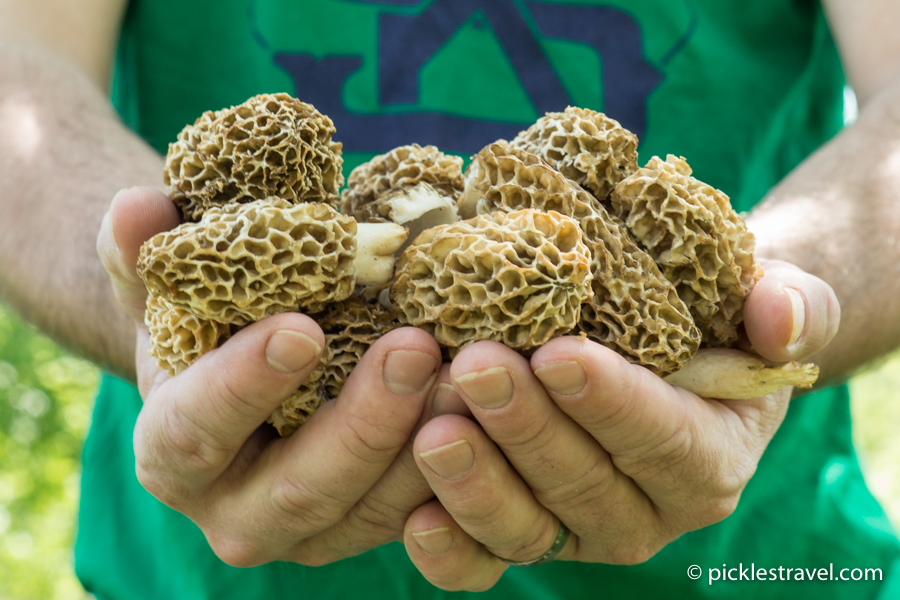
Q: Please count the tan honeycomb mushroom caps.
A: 9